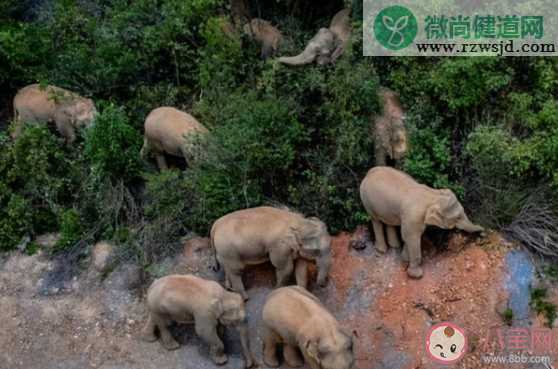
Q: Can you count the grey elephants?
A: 9